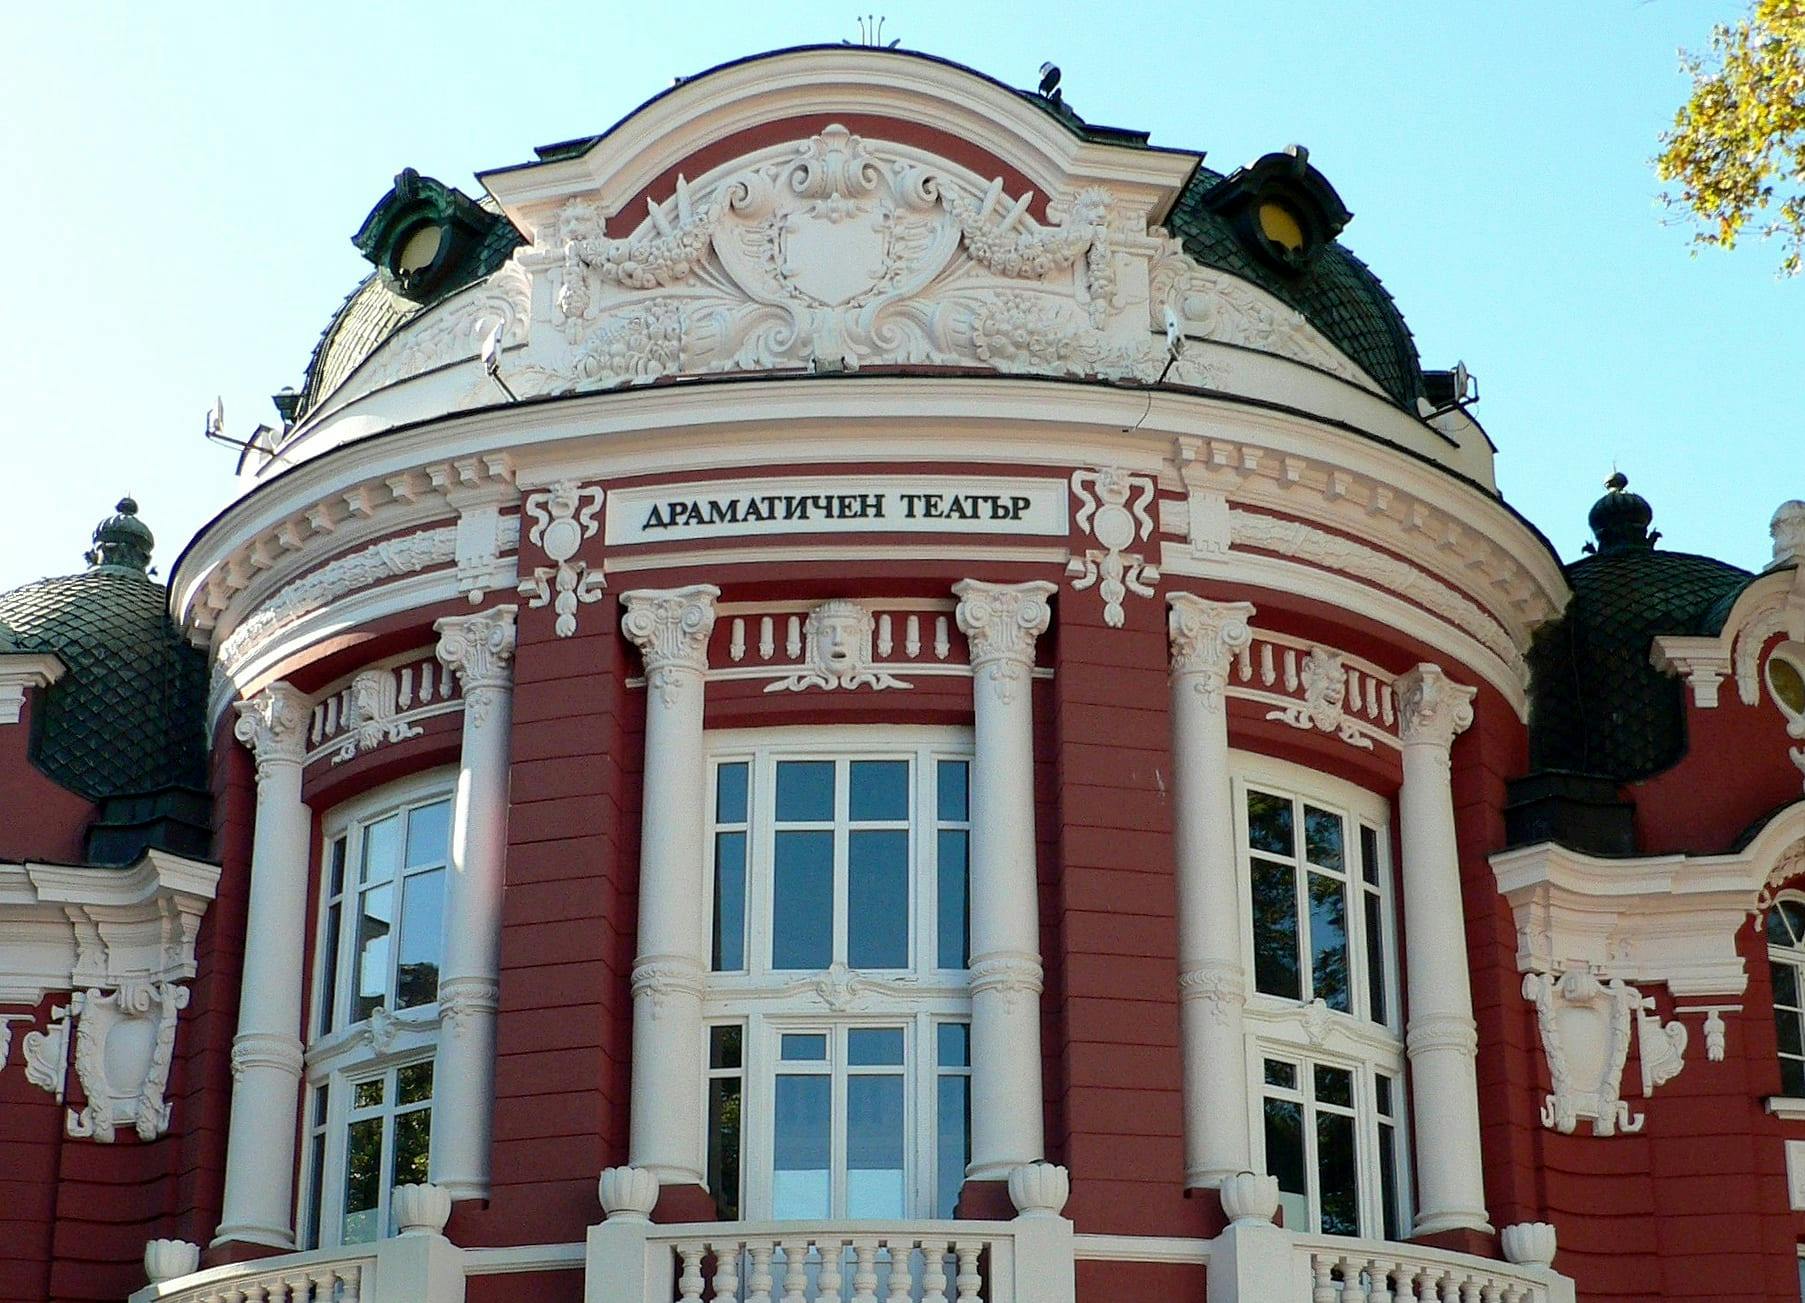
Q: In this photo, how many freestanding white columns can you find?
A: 6